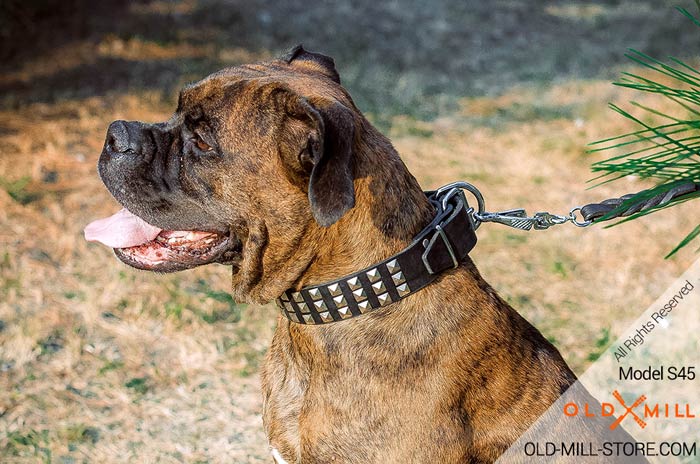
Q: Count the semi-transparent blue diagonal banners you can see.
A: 0